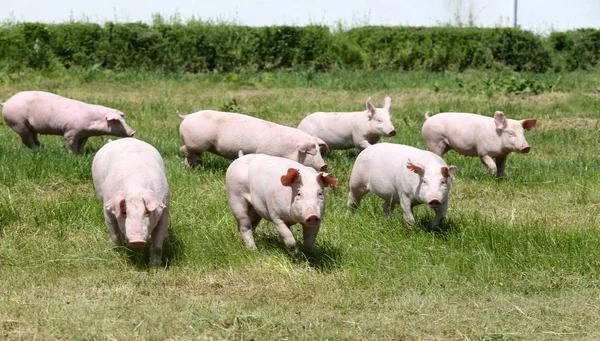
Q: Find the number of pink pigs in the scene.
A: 7